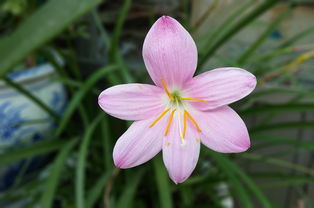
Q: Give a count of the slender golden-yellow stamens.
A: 6